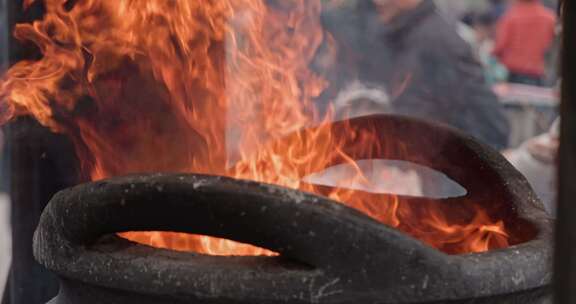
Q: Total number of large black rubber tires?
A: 0